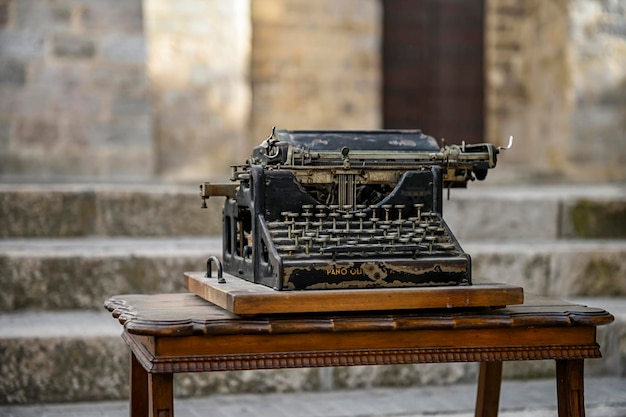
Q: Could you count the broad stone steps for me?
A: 3